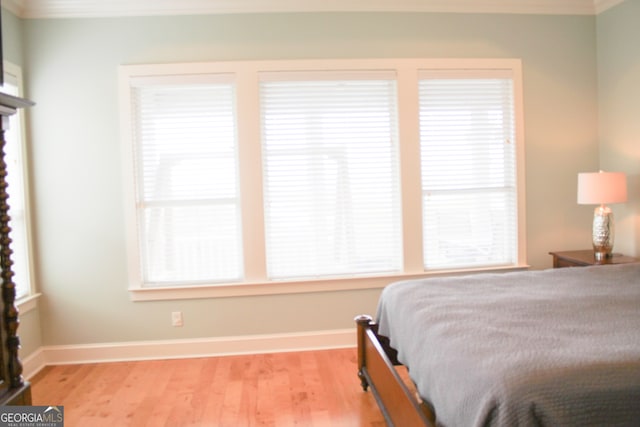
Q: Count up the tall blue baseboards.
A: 0